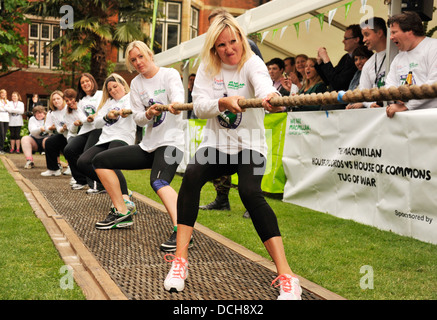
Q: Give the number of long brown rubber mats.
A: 1